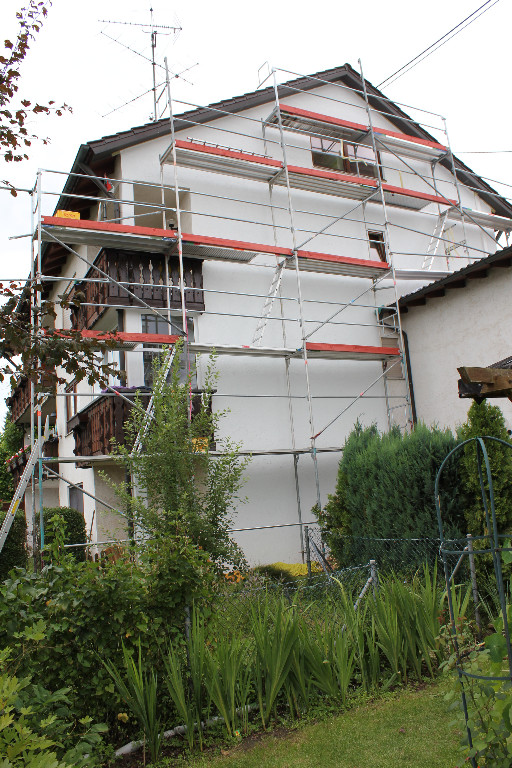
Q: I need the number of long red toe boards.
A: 10